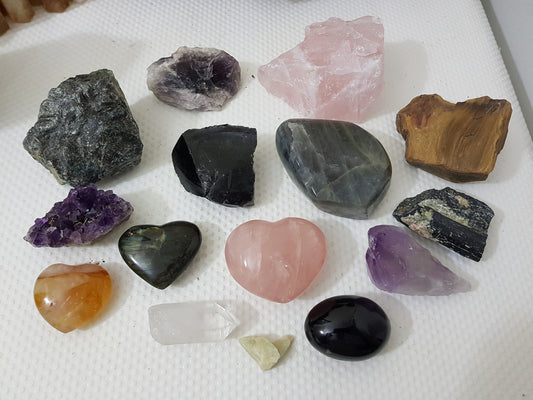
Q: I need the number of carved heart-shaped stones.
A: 3